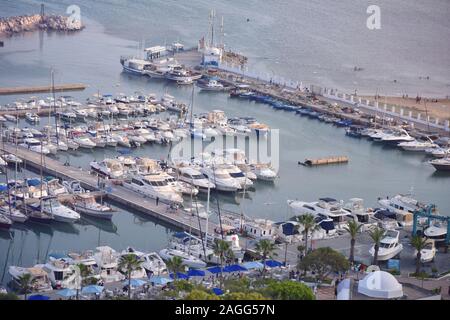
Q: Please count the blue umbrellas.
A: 12